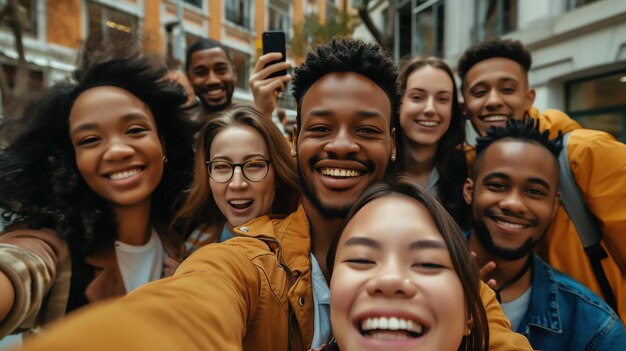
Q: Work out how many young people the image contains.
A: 8